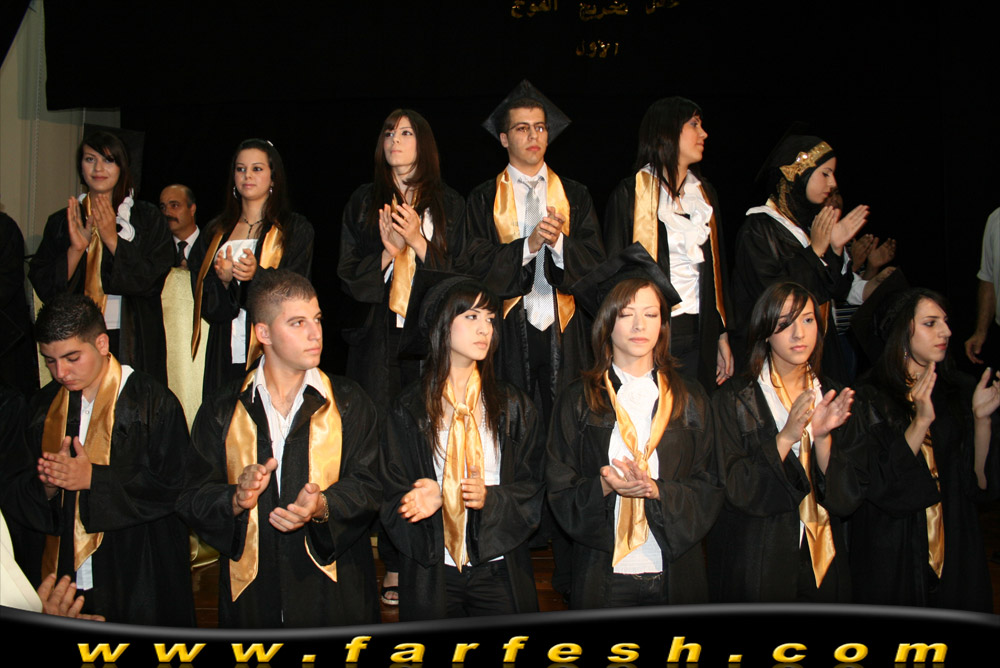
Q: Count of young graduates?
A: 12